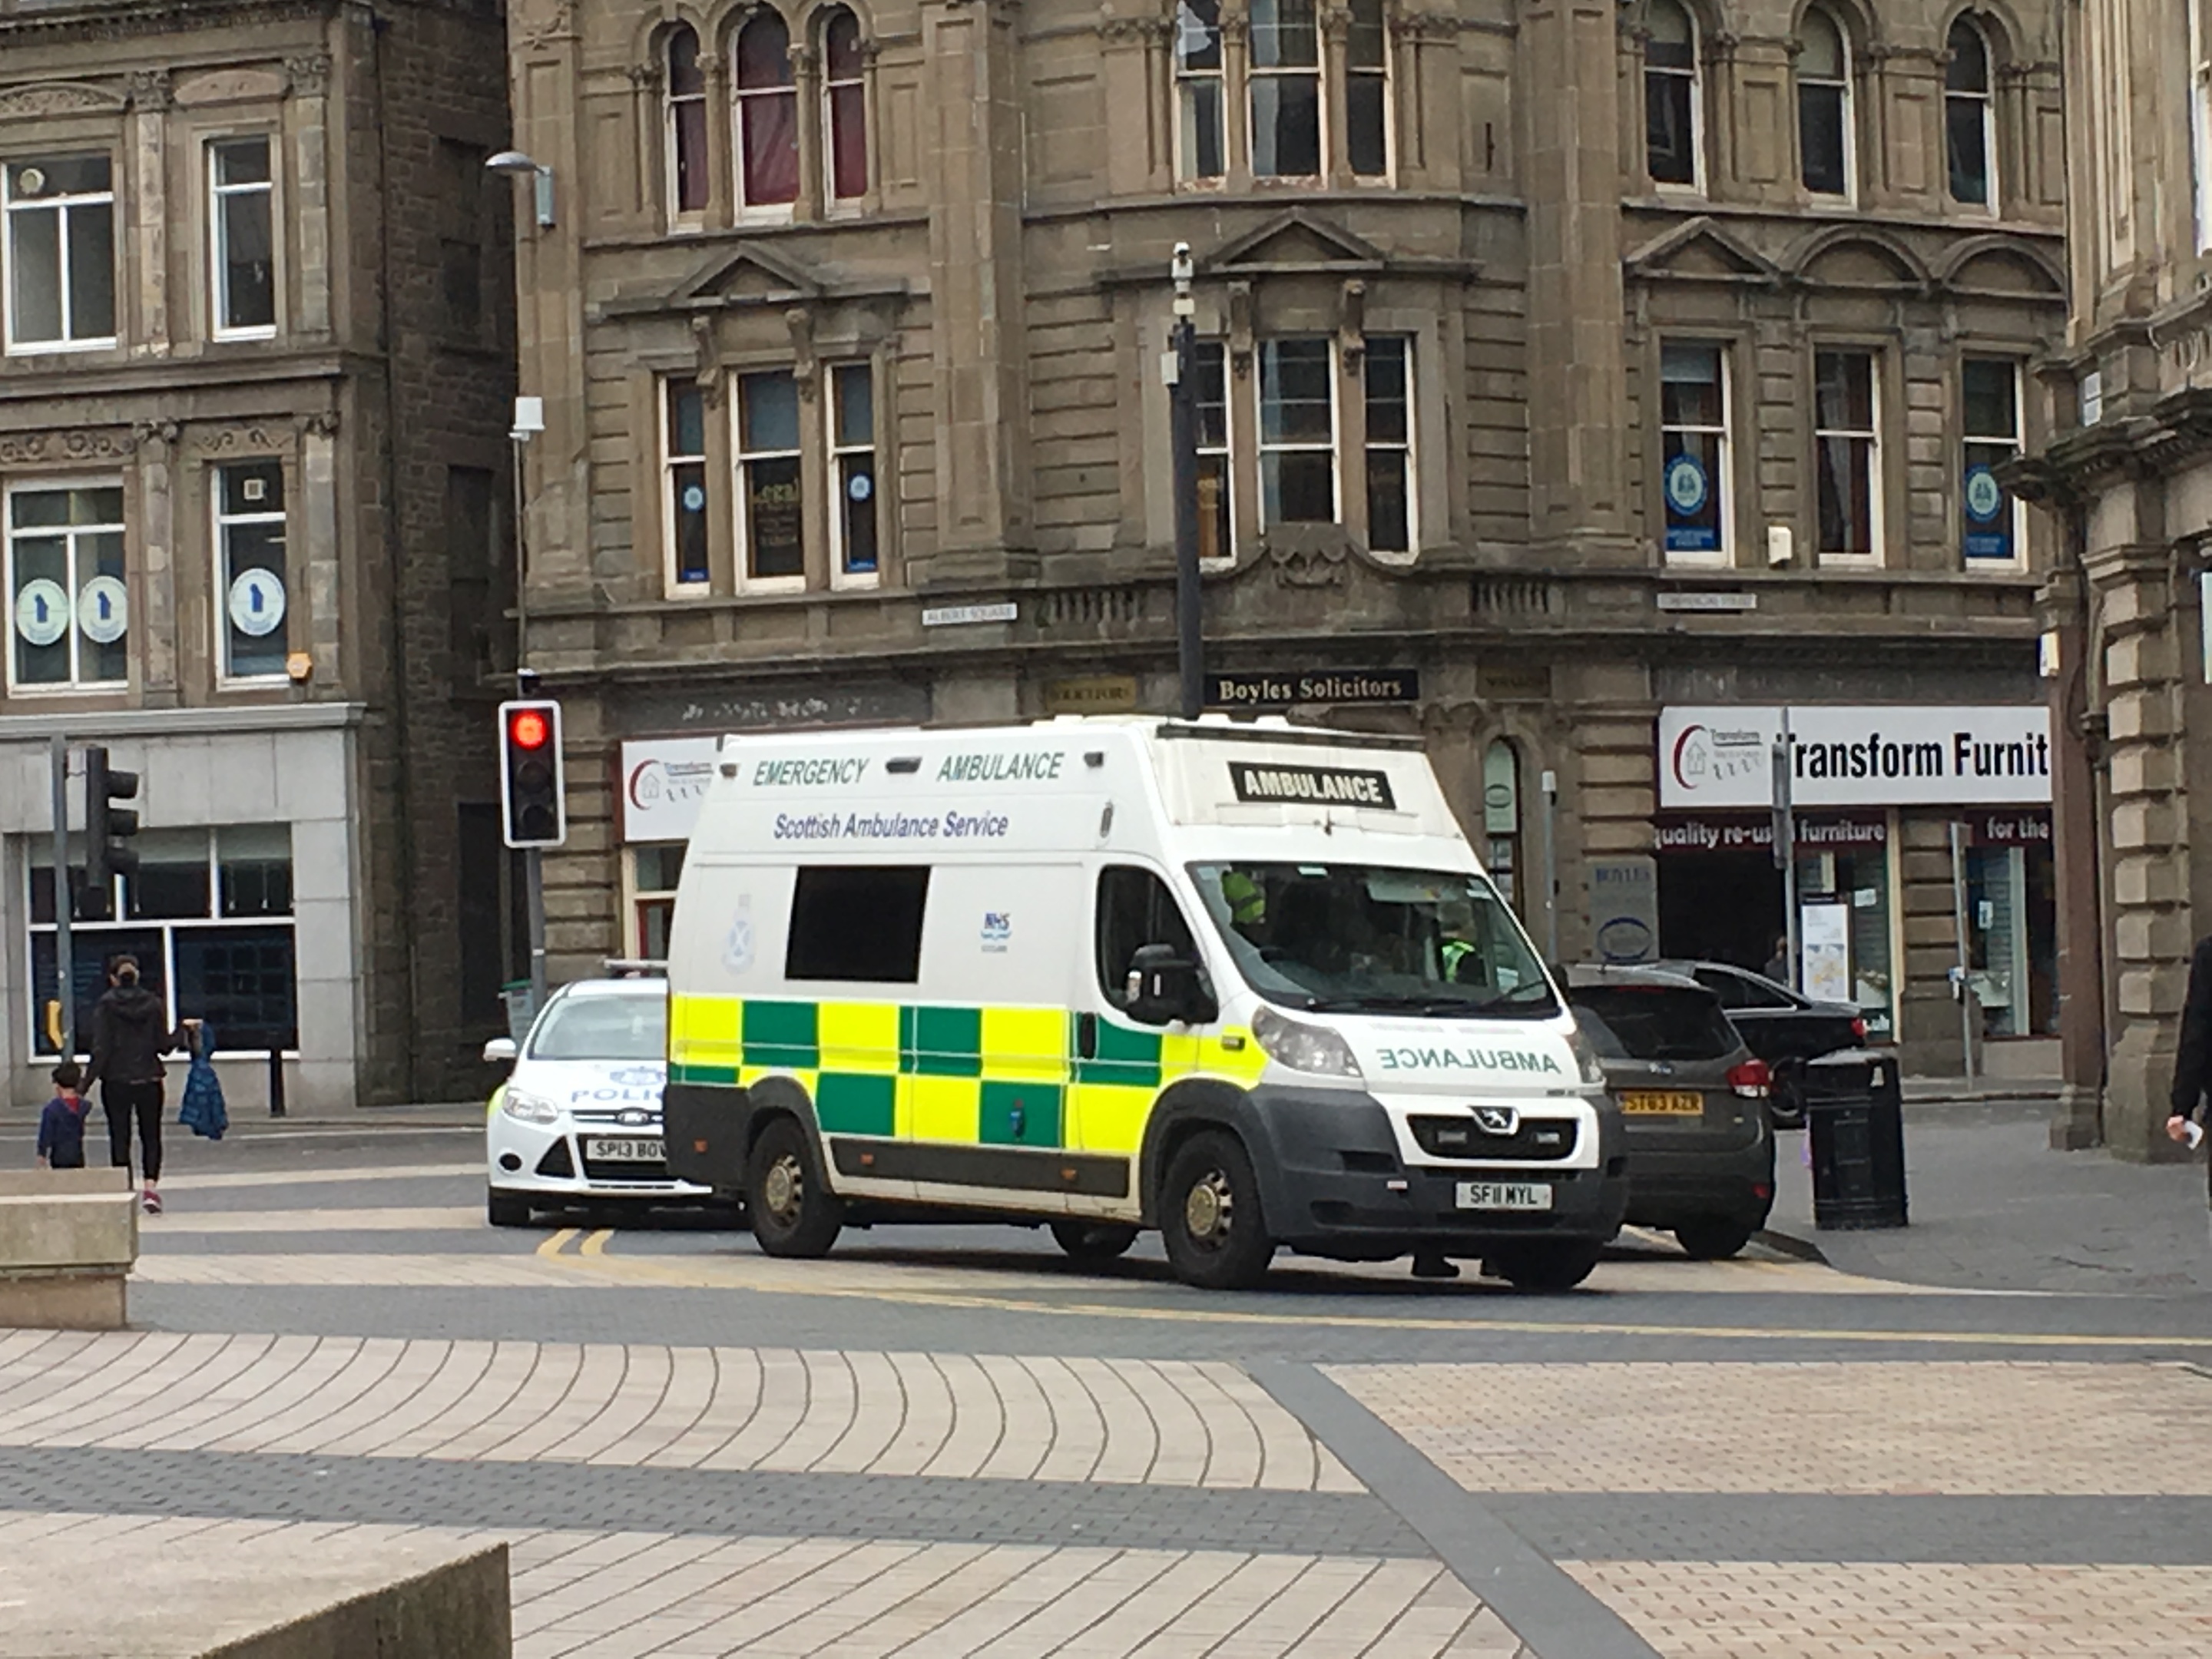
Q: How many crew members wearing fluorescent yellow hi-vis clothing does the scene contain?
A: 2